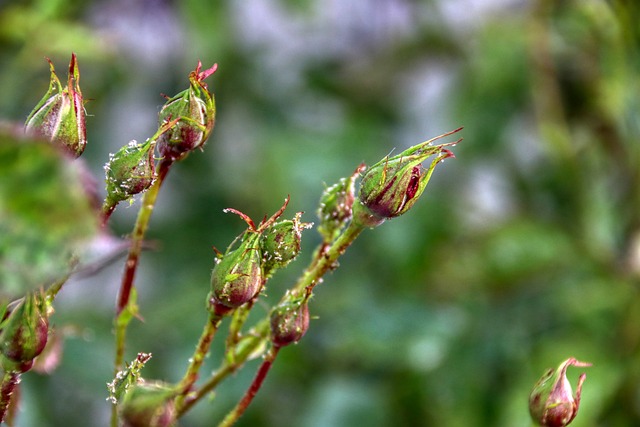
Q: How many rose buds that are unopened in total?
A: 11